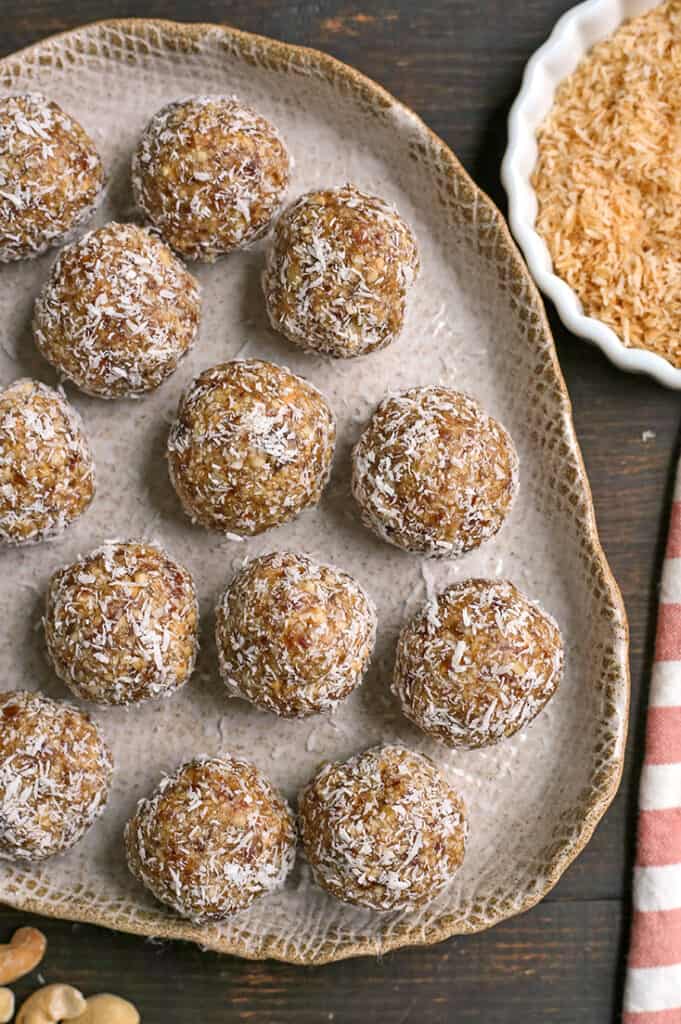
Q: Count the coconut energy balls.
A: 13